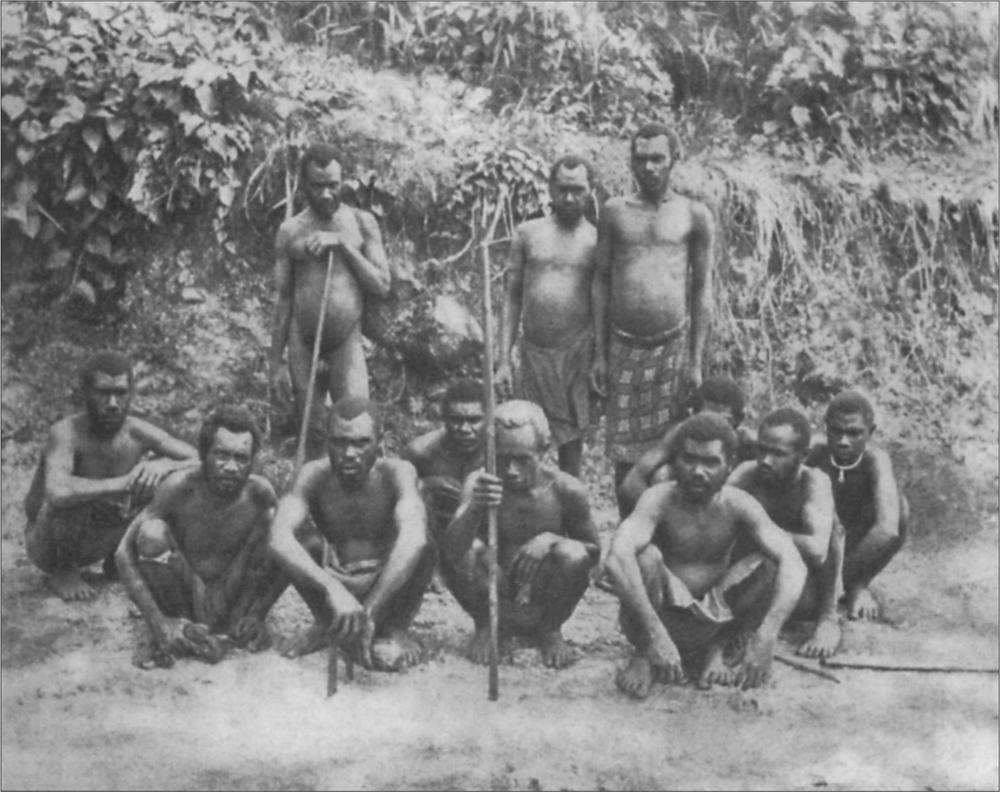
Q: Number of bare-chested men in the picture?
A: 12